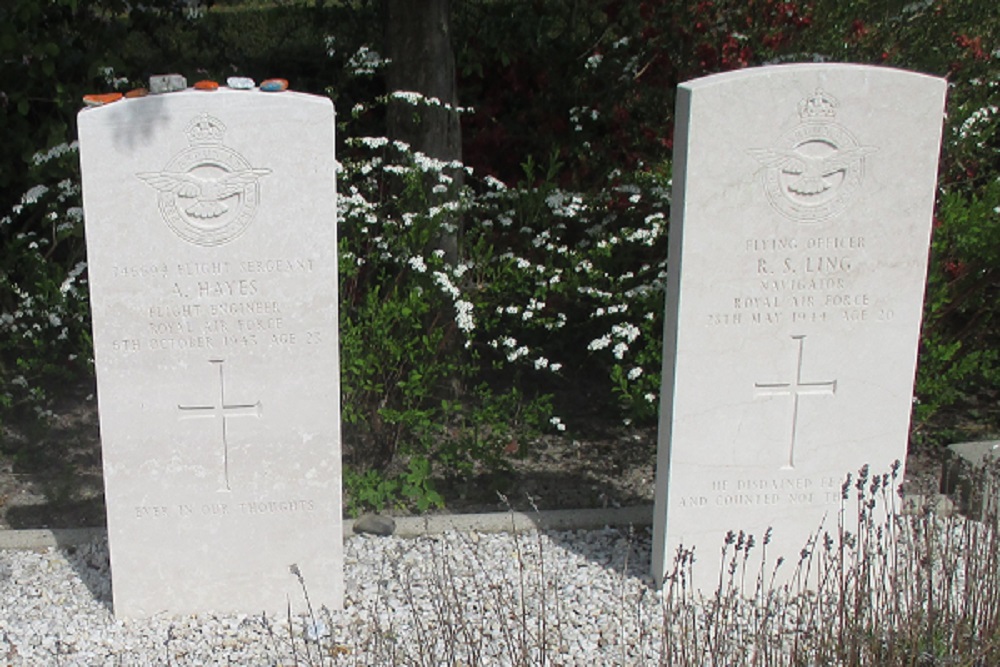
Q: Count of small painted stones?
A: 6